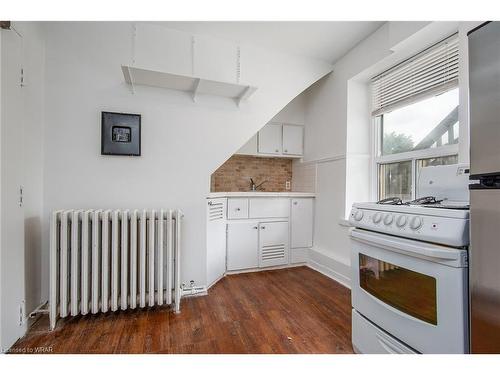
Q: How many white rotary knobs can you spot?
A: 5